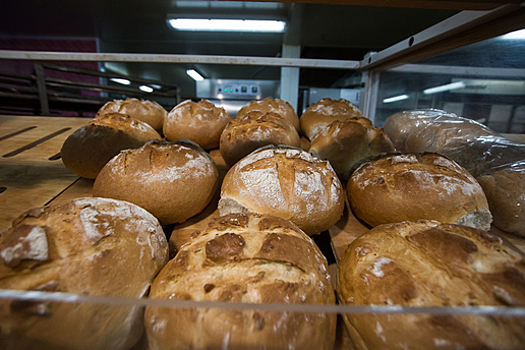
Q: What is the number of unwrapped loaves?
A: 13